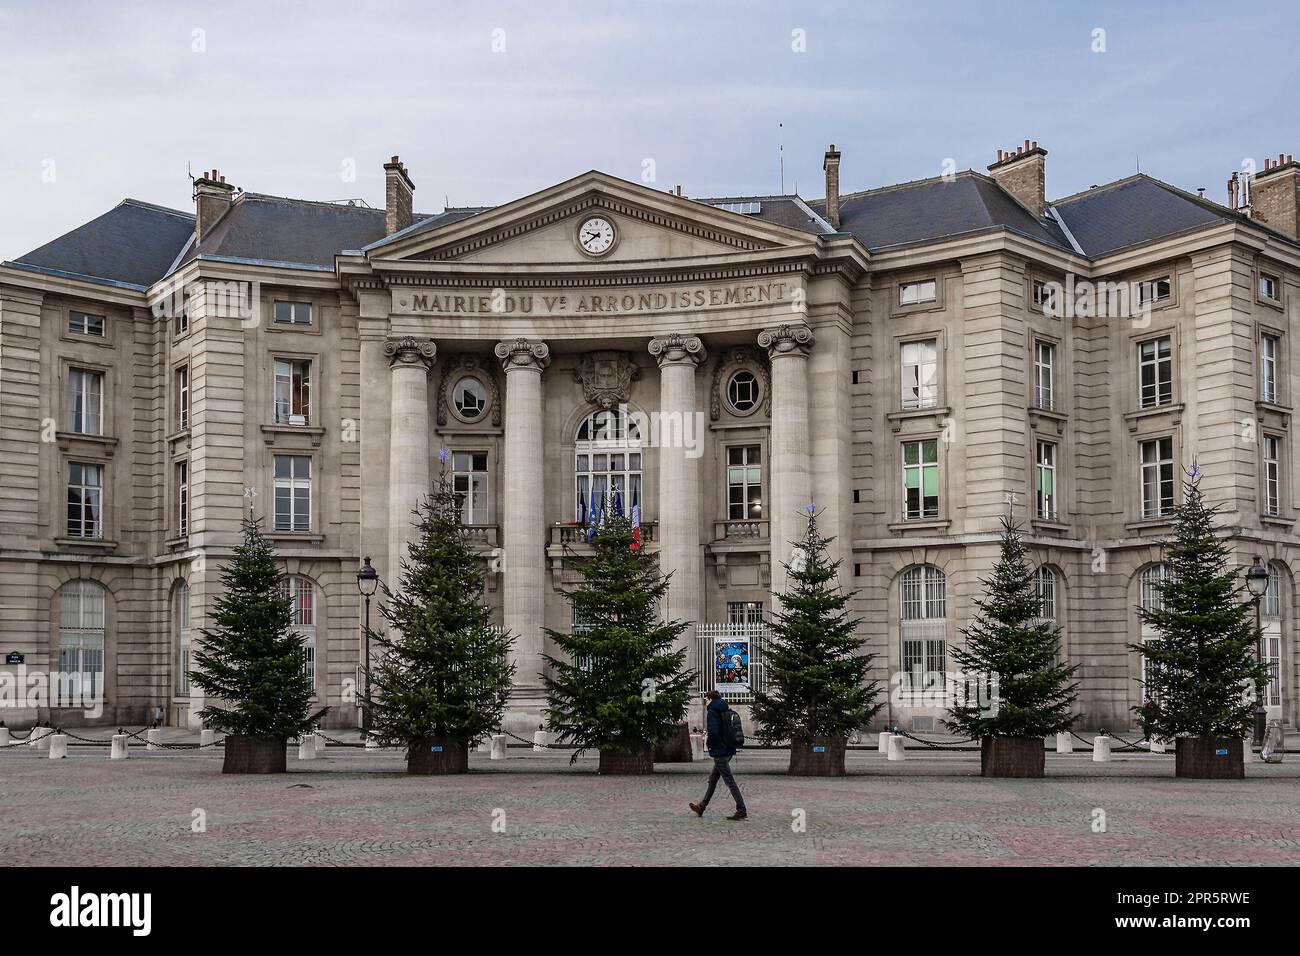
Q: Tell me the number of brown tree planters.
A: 6